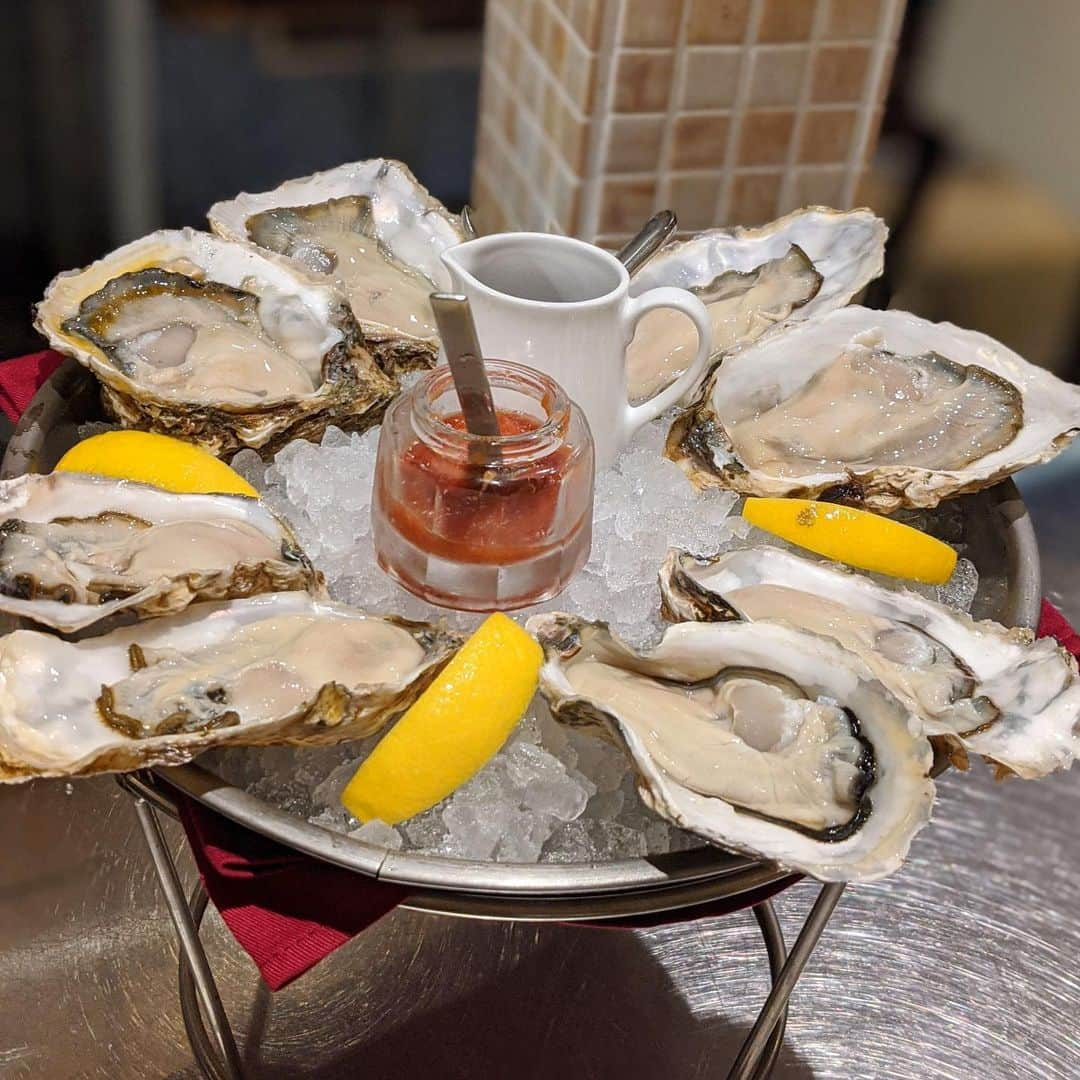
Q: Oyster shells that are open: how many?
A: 8